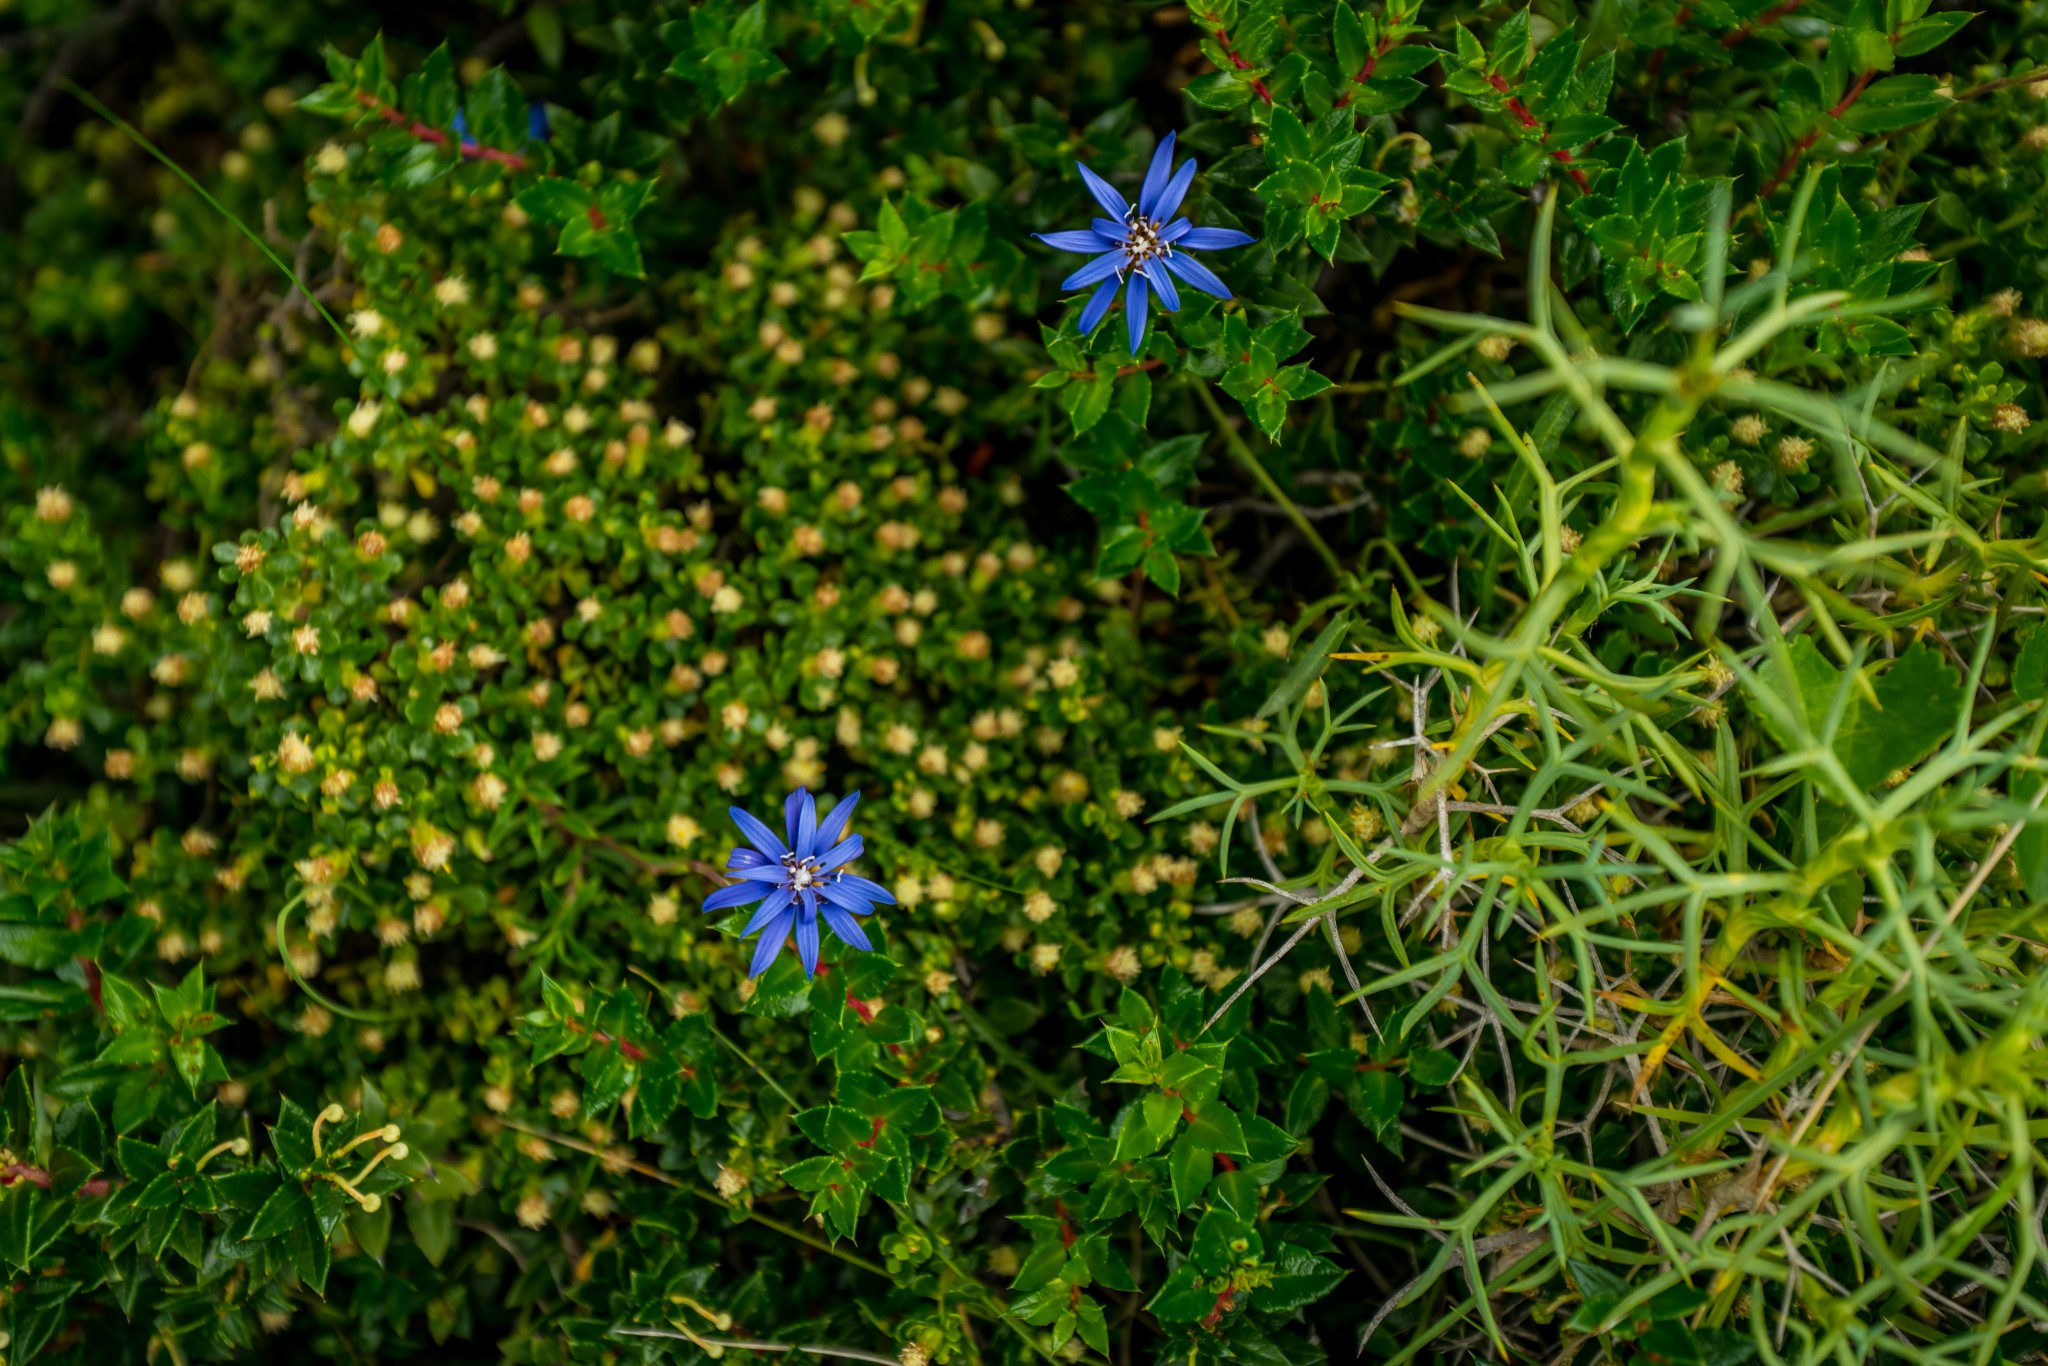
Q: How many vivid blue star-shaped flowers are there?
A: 2